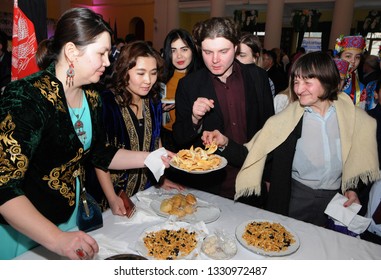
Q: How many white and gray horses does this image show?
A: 0